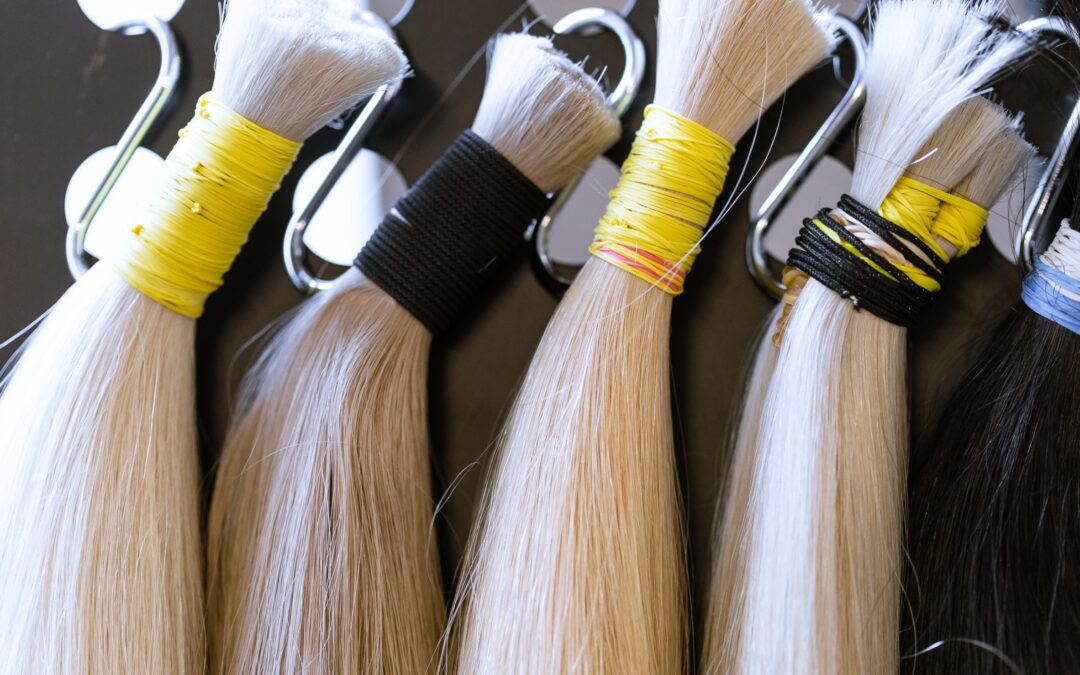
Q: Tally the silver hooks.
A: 5